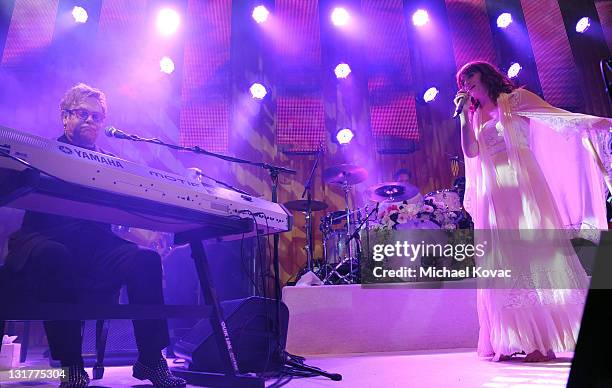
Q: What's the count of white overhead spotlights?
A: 13